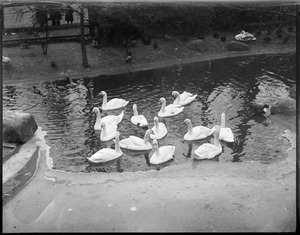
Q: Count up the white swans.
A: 13